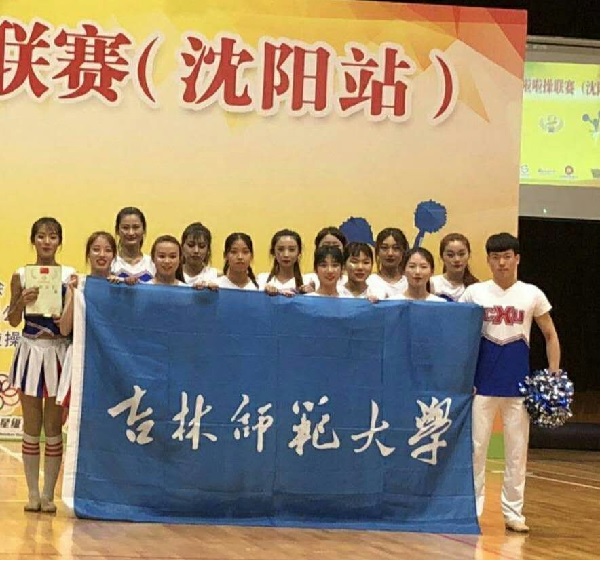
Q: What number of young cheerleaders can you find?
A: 14